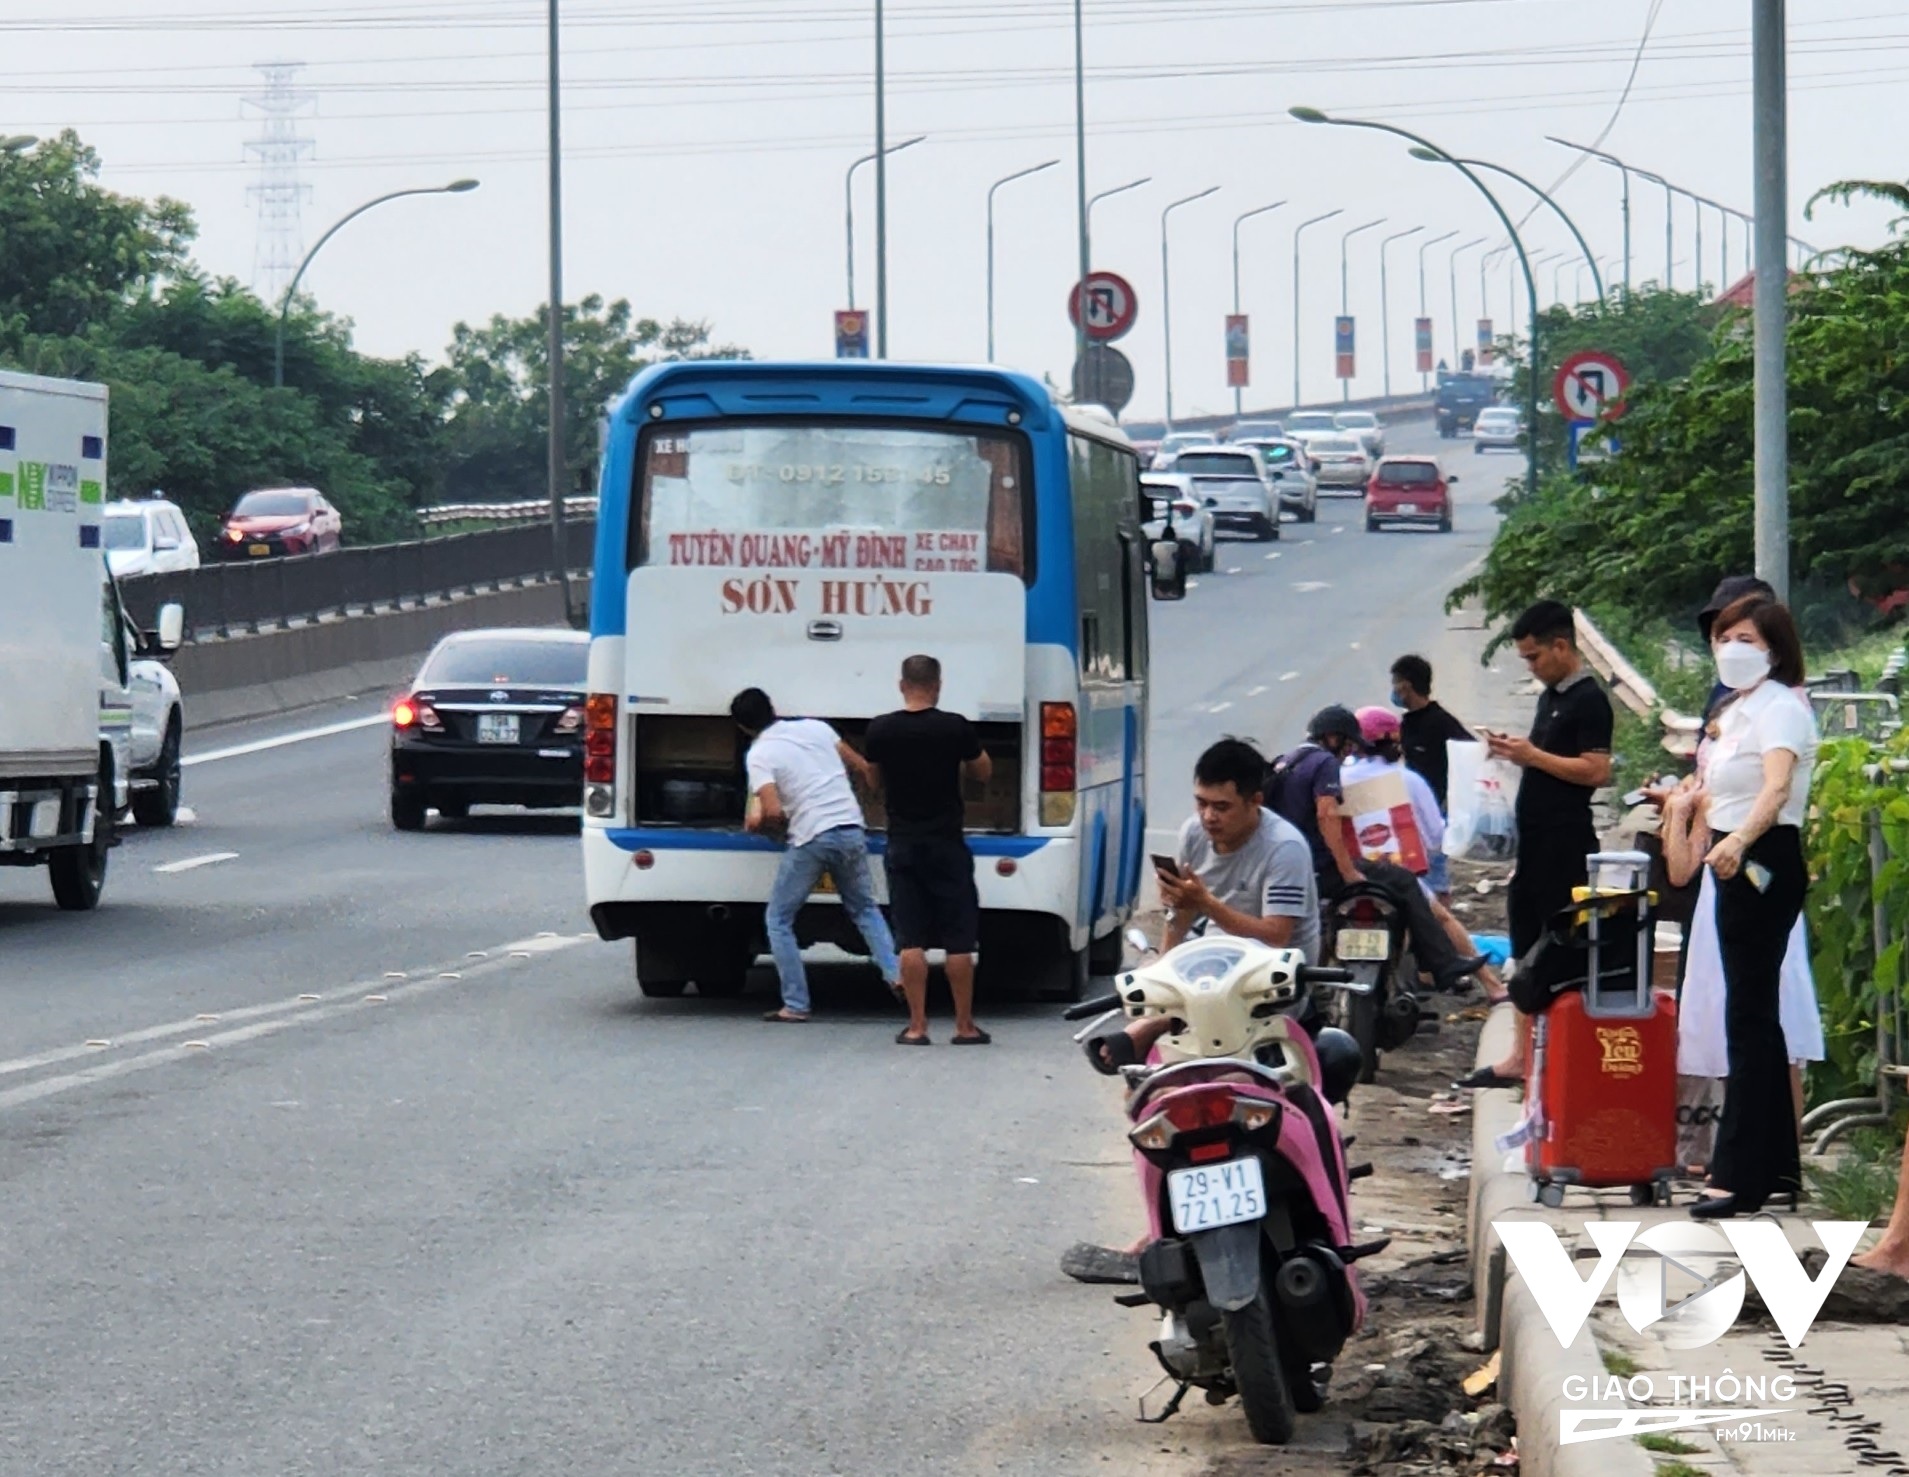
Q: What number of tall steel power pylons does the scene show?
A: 1